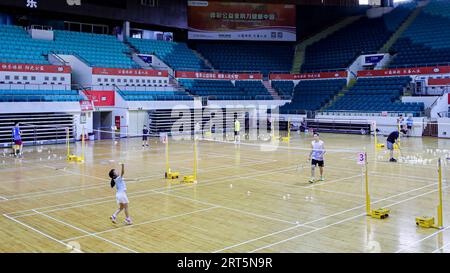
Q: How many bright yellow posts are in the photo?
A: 10